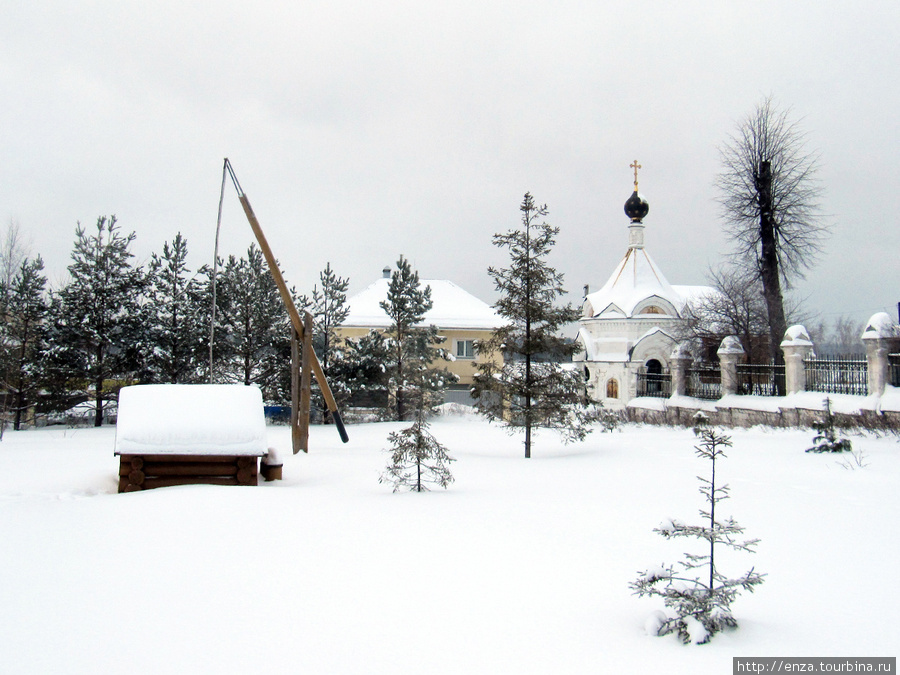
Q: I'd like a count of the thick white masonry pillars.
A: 4